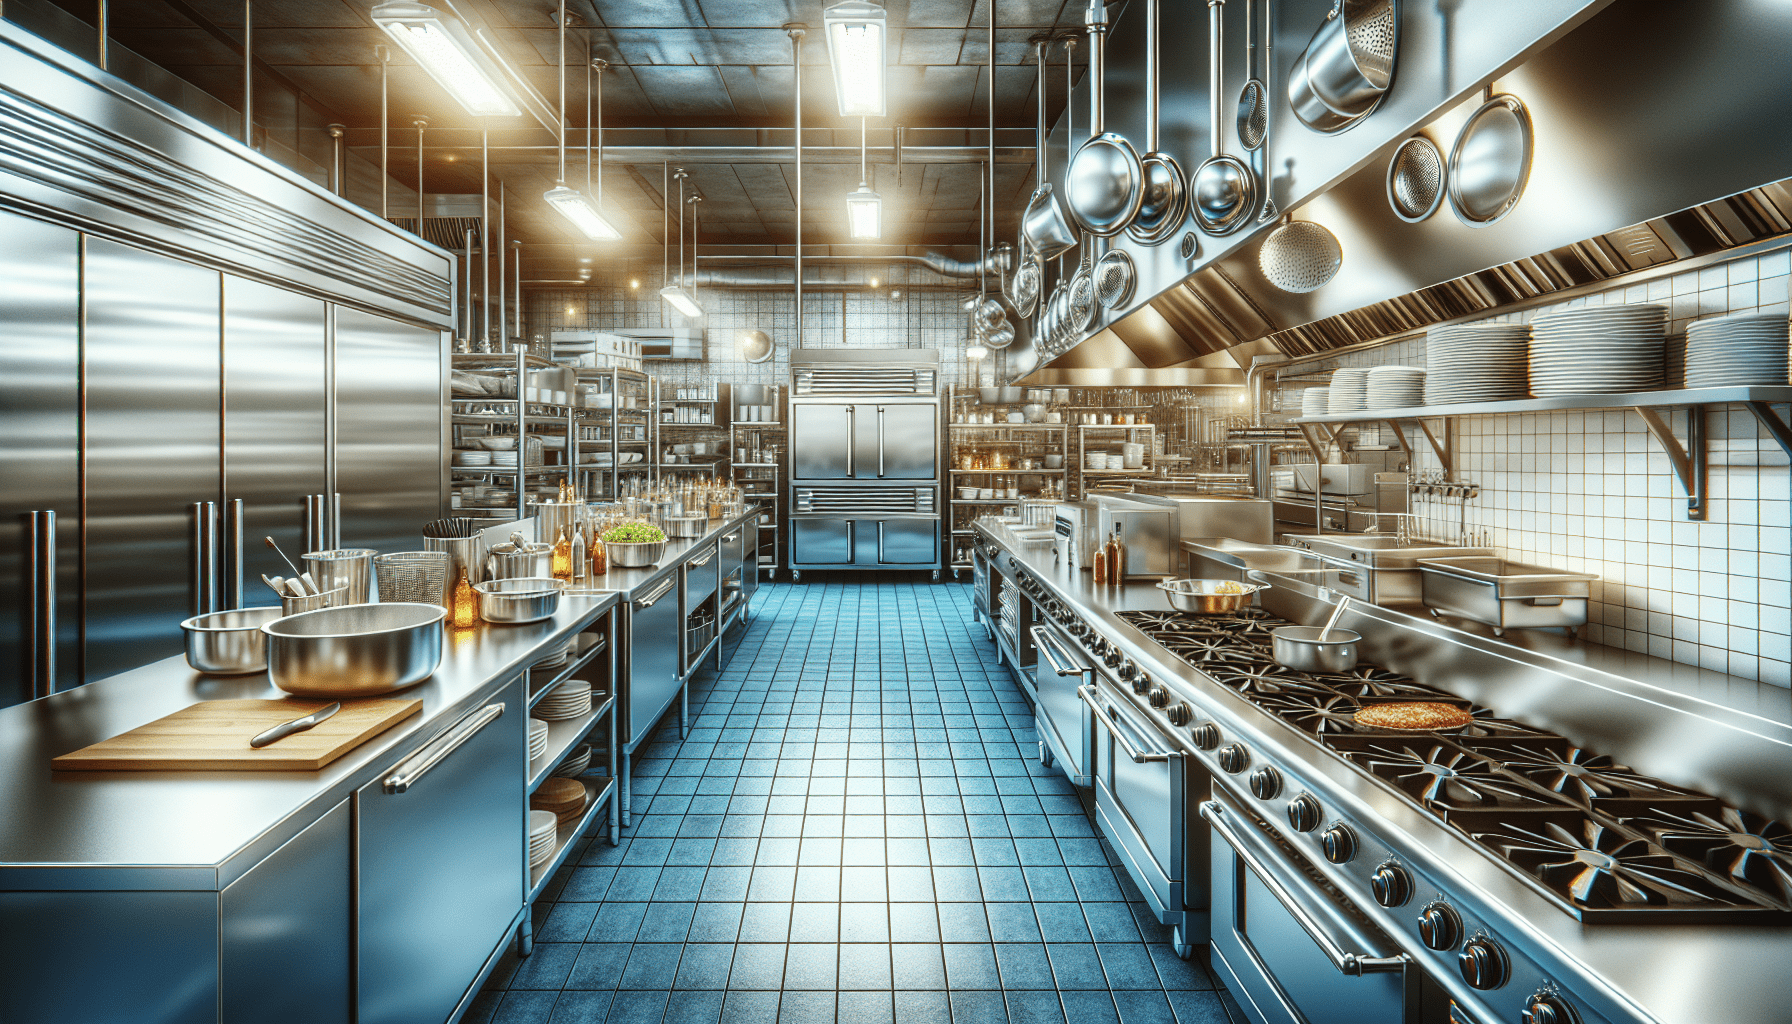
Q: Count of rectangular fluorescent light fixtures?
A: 5